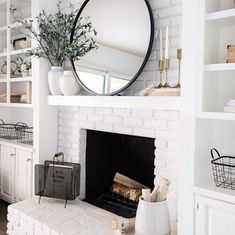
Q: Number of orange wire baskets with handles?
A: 0